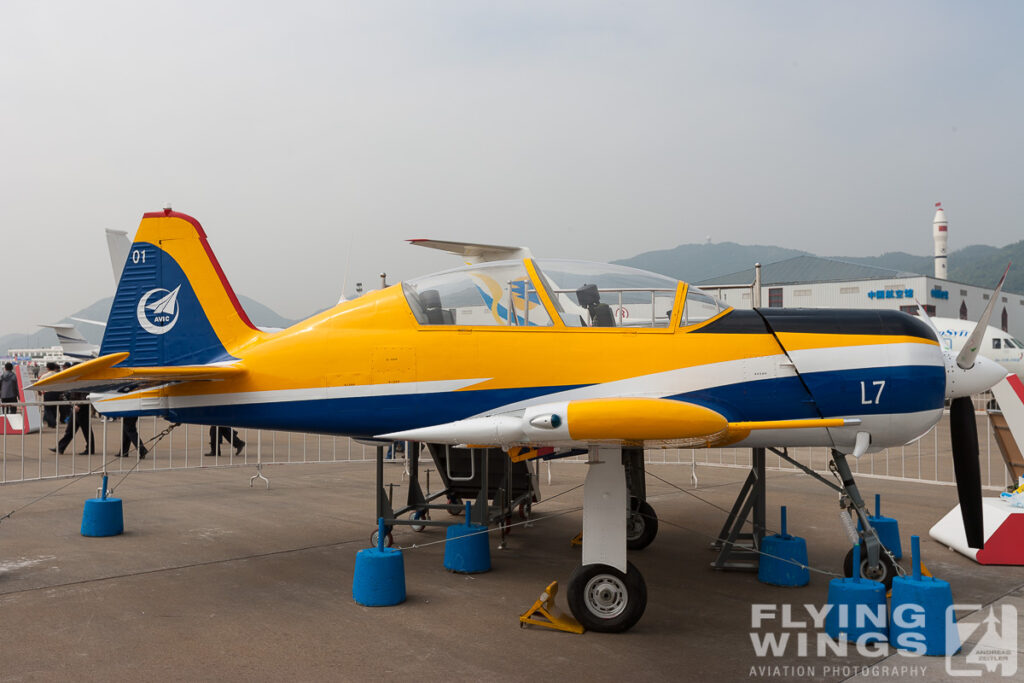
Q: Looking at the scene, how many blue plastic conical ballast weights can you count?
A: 7